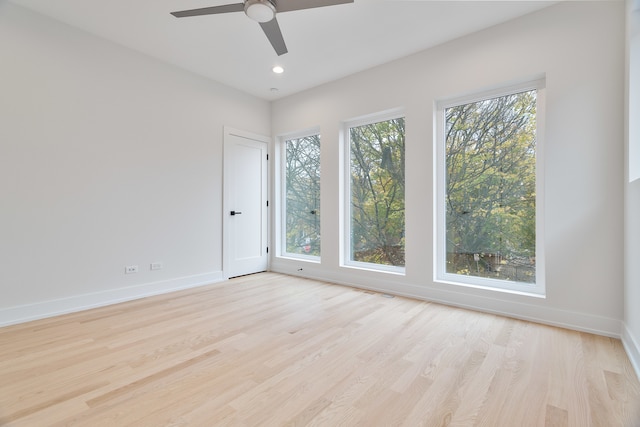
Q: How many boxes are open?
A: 0